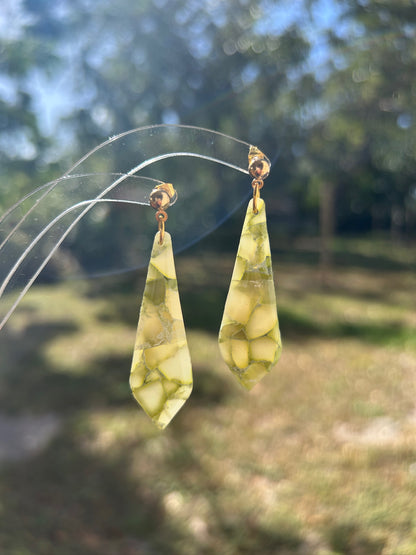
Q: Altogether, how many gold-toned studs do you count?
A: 2